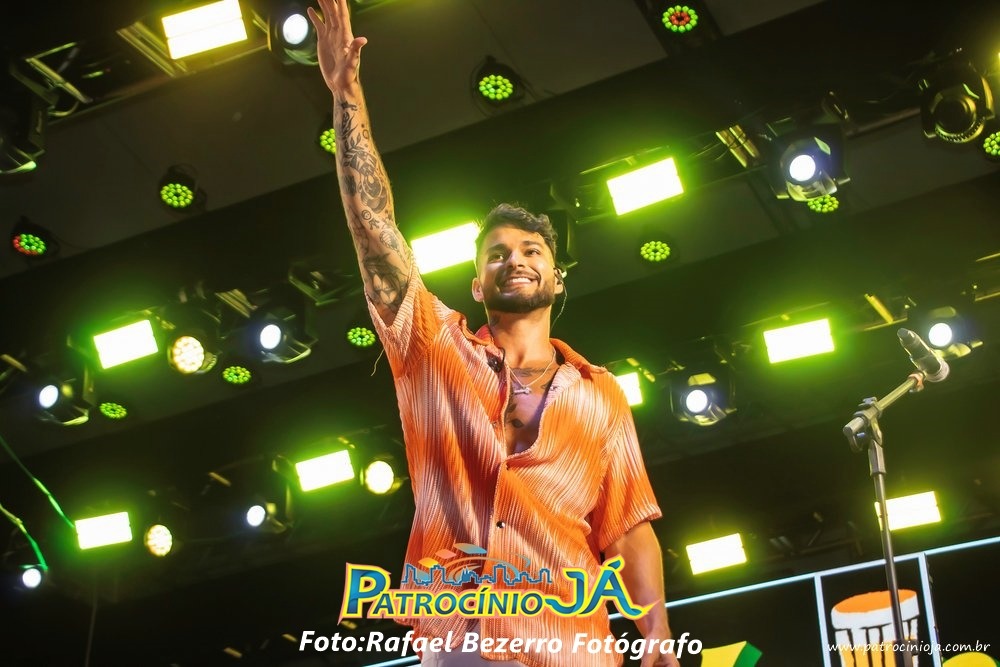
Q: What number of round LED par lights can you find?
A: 11